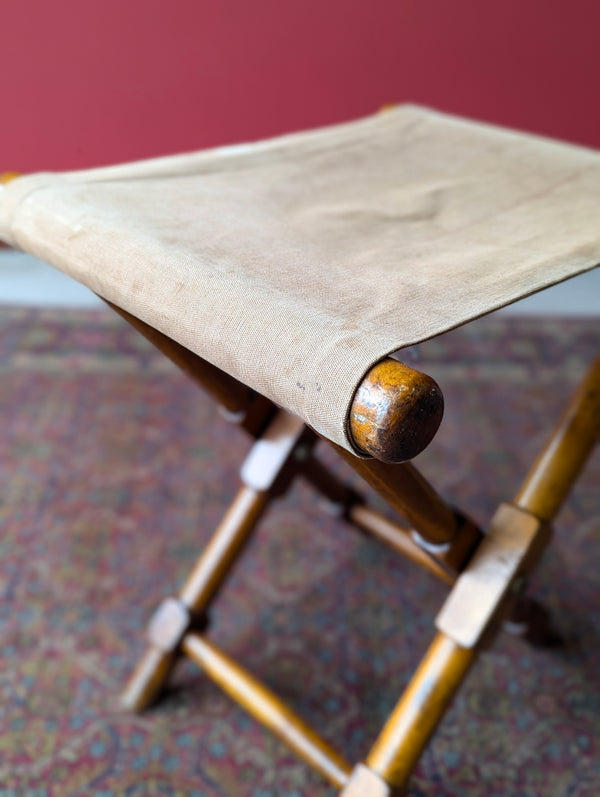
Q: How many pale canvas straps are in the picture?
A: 1